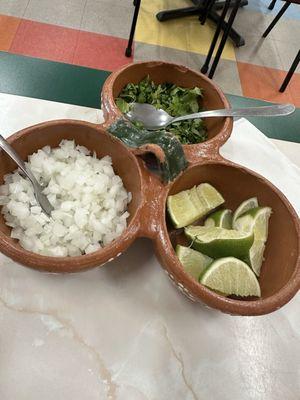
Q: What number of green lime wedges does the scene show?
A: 7